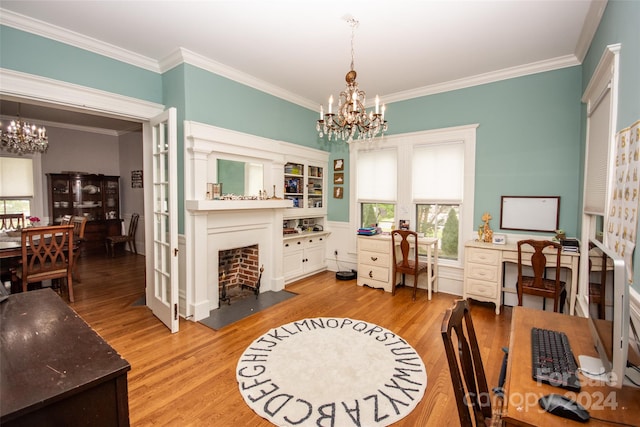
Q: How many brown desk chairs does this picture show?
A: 3